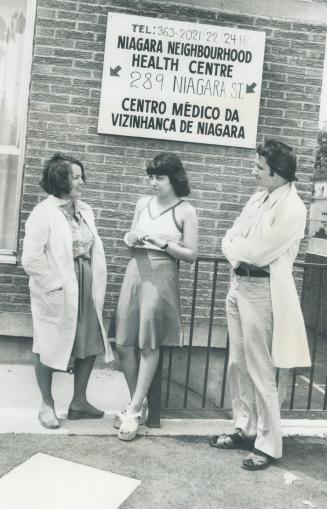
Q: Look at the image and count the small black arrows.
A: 2